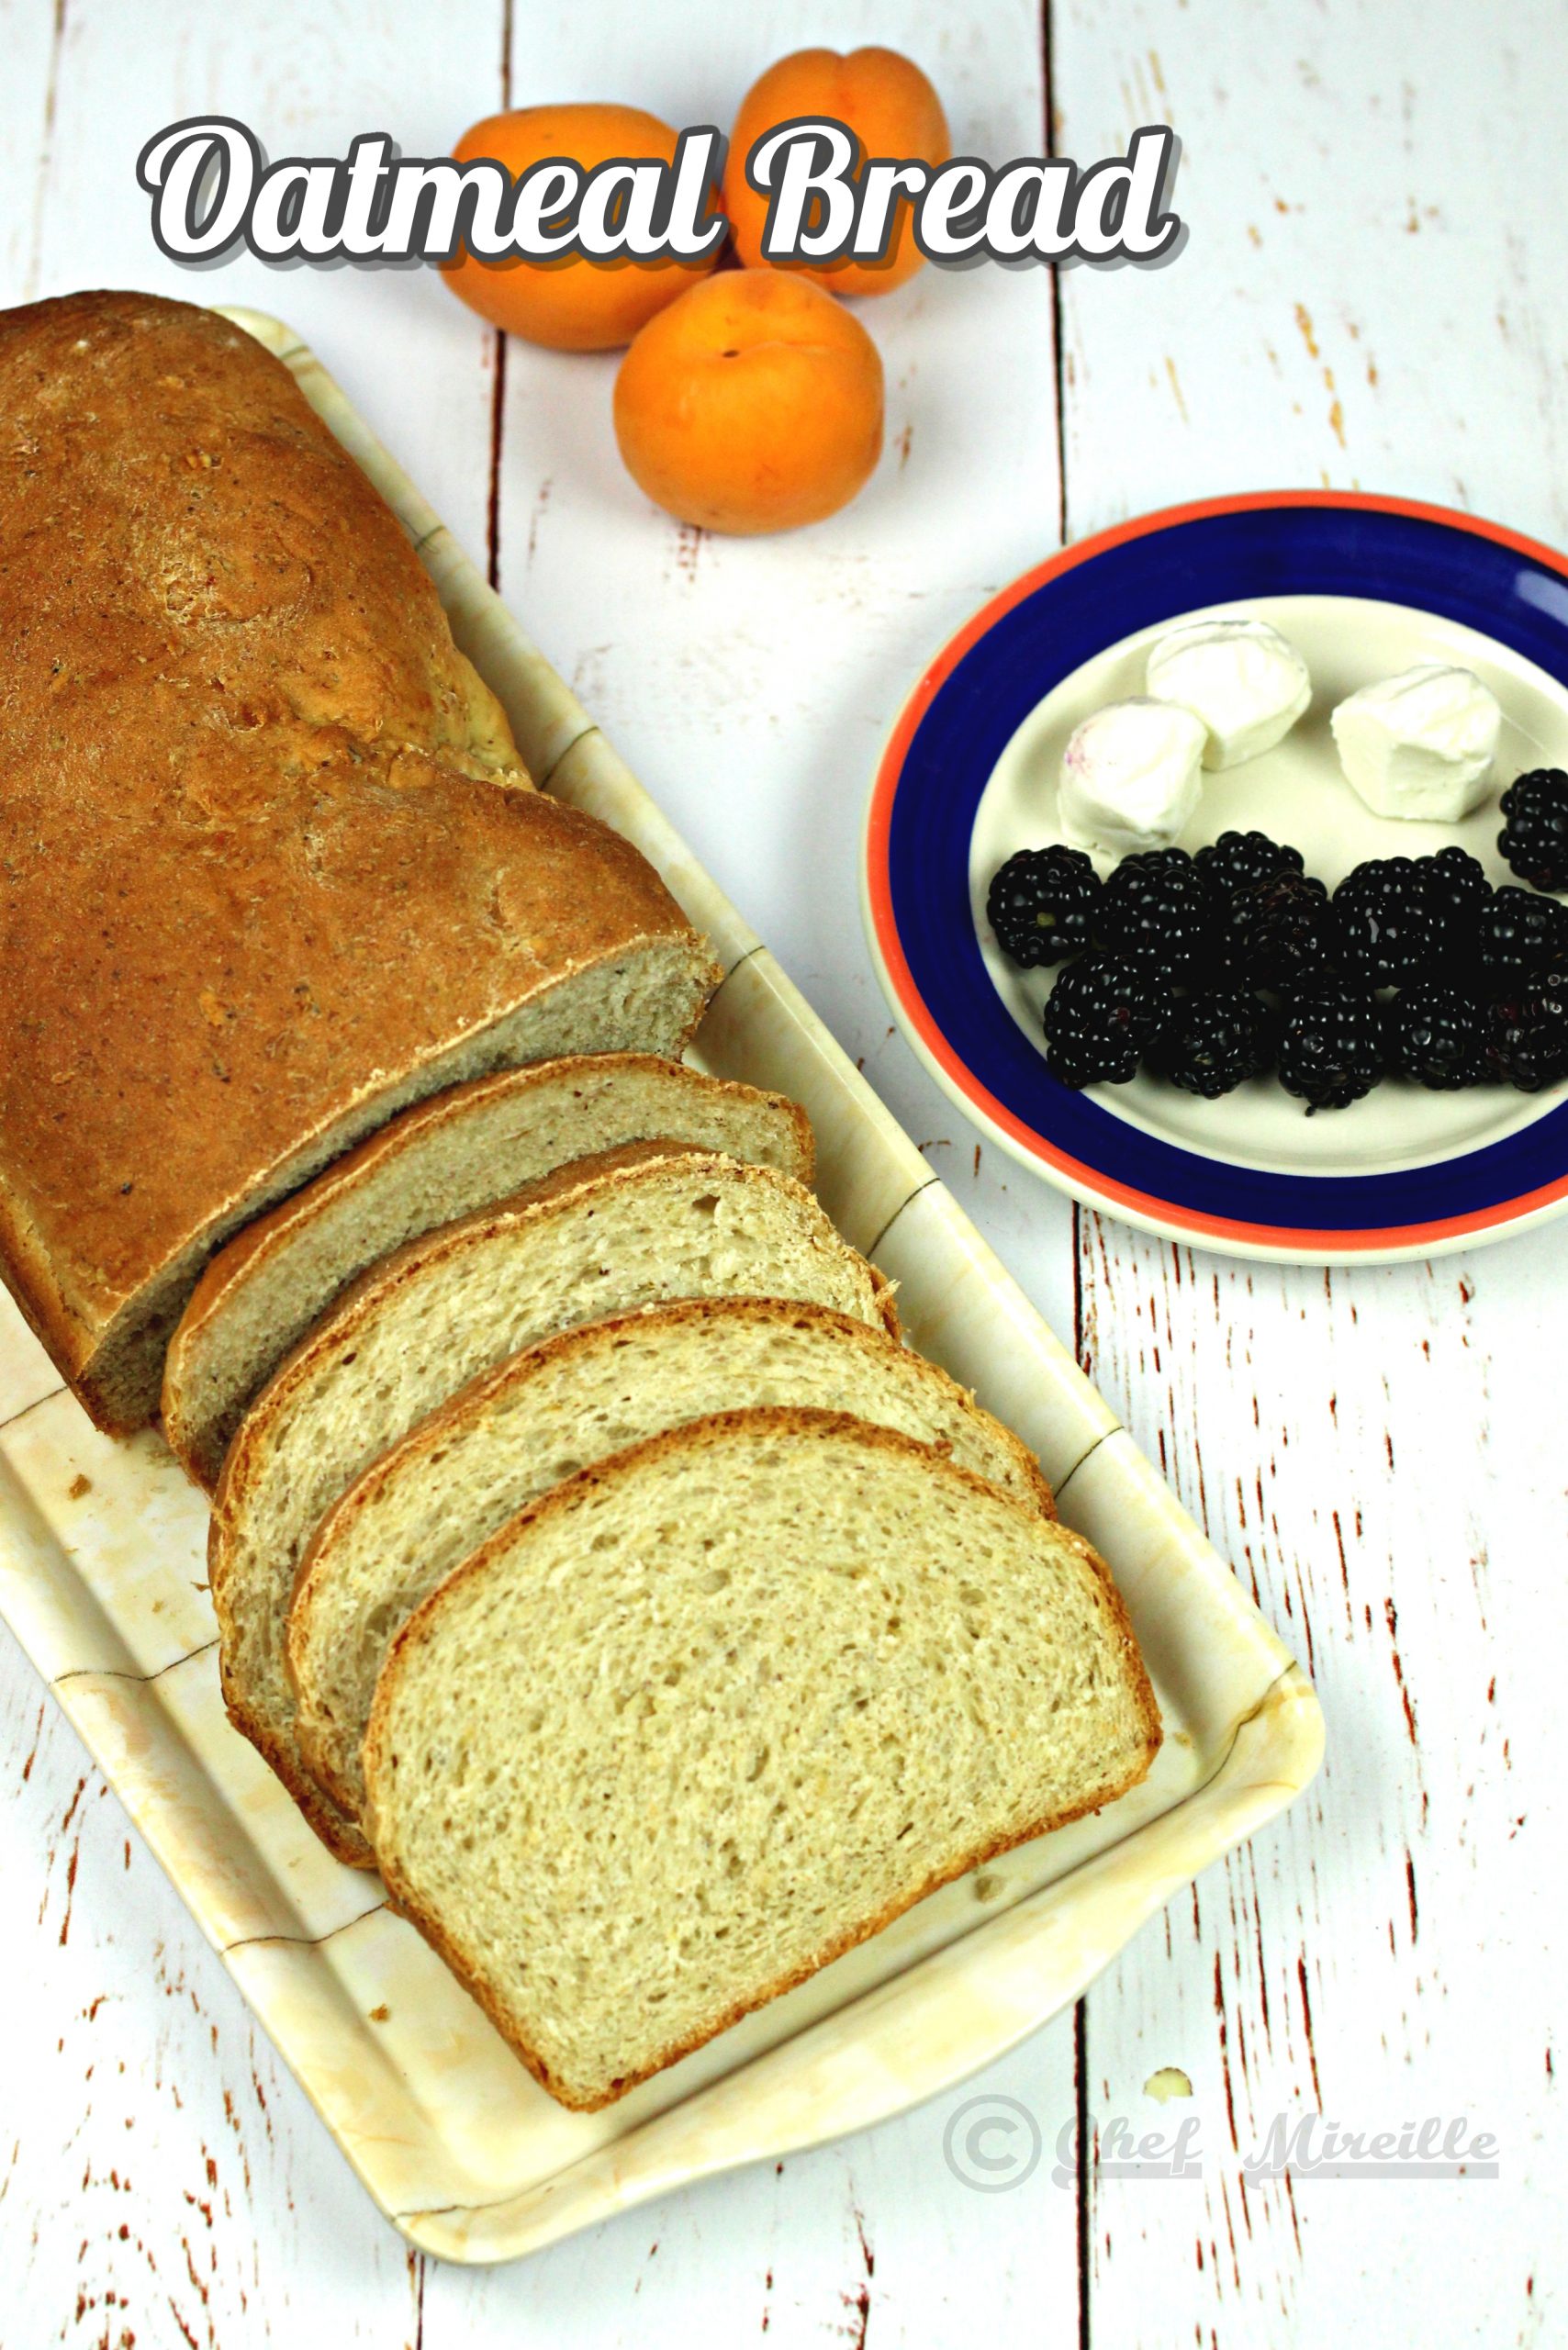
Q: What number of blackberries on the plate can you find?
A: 13